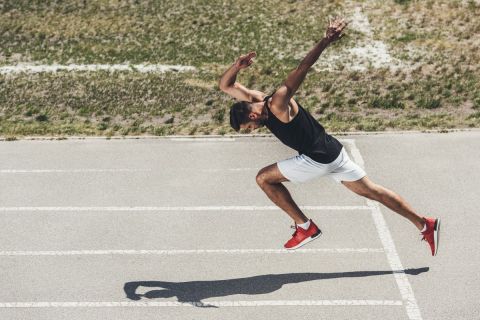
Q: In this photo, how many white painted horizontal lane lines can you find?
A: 4